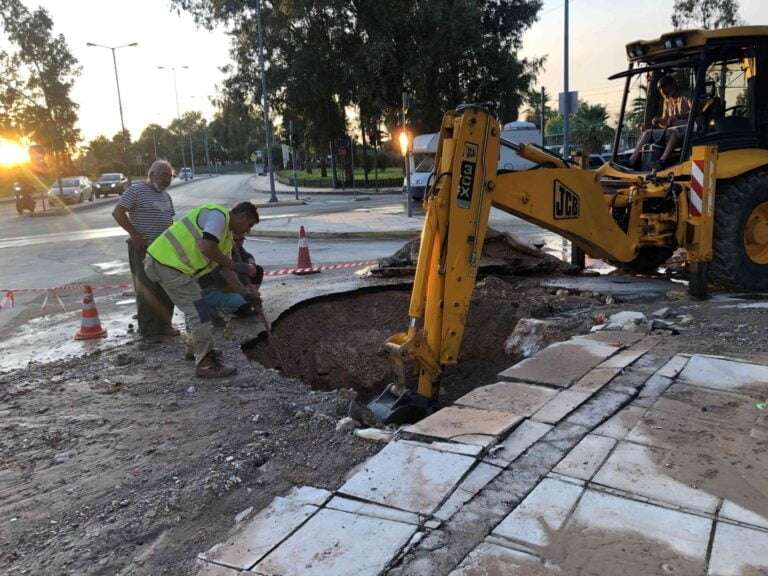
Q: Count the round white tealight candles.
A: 0